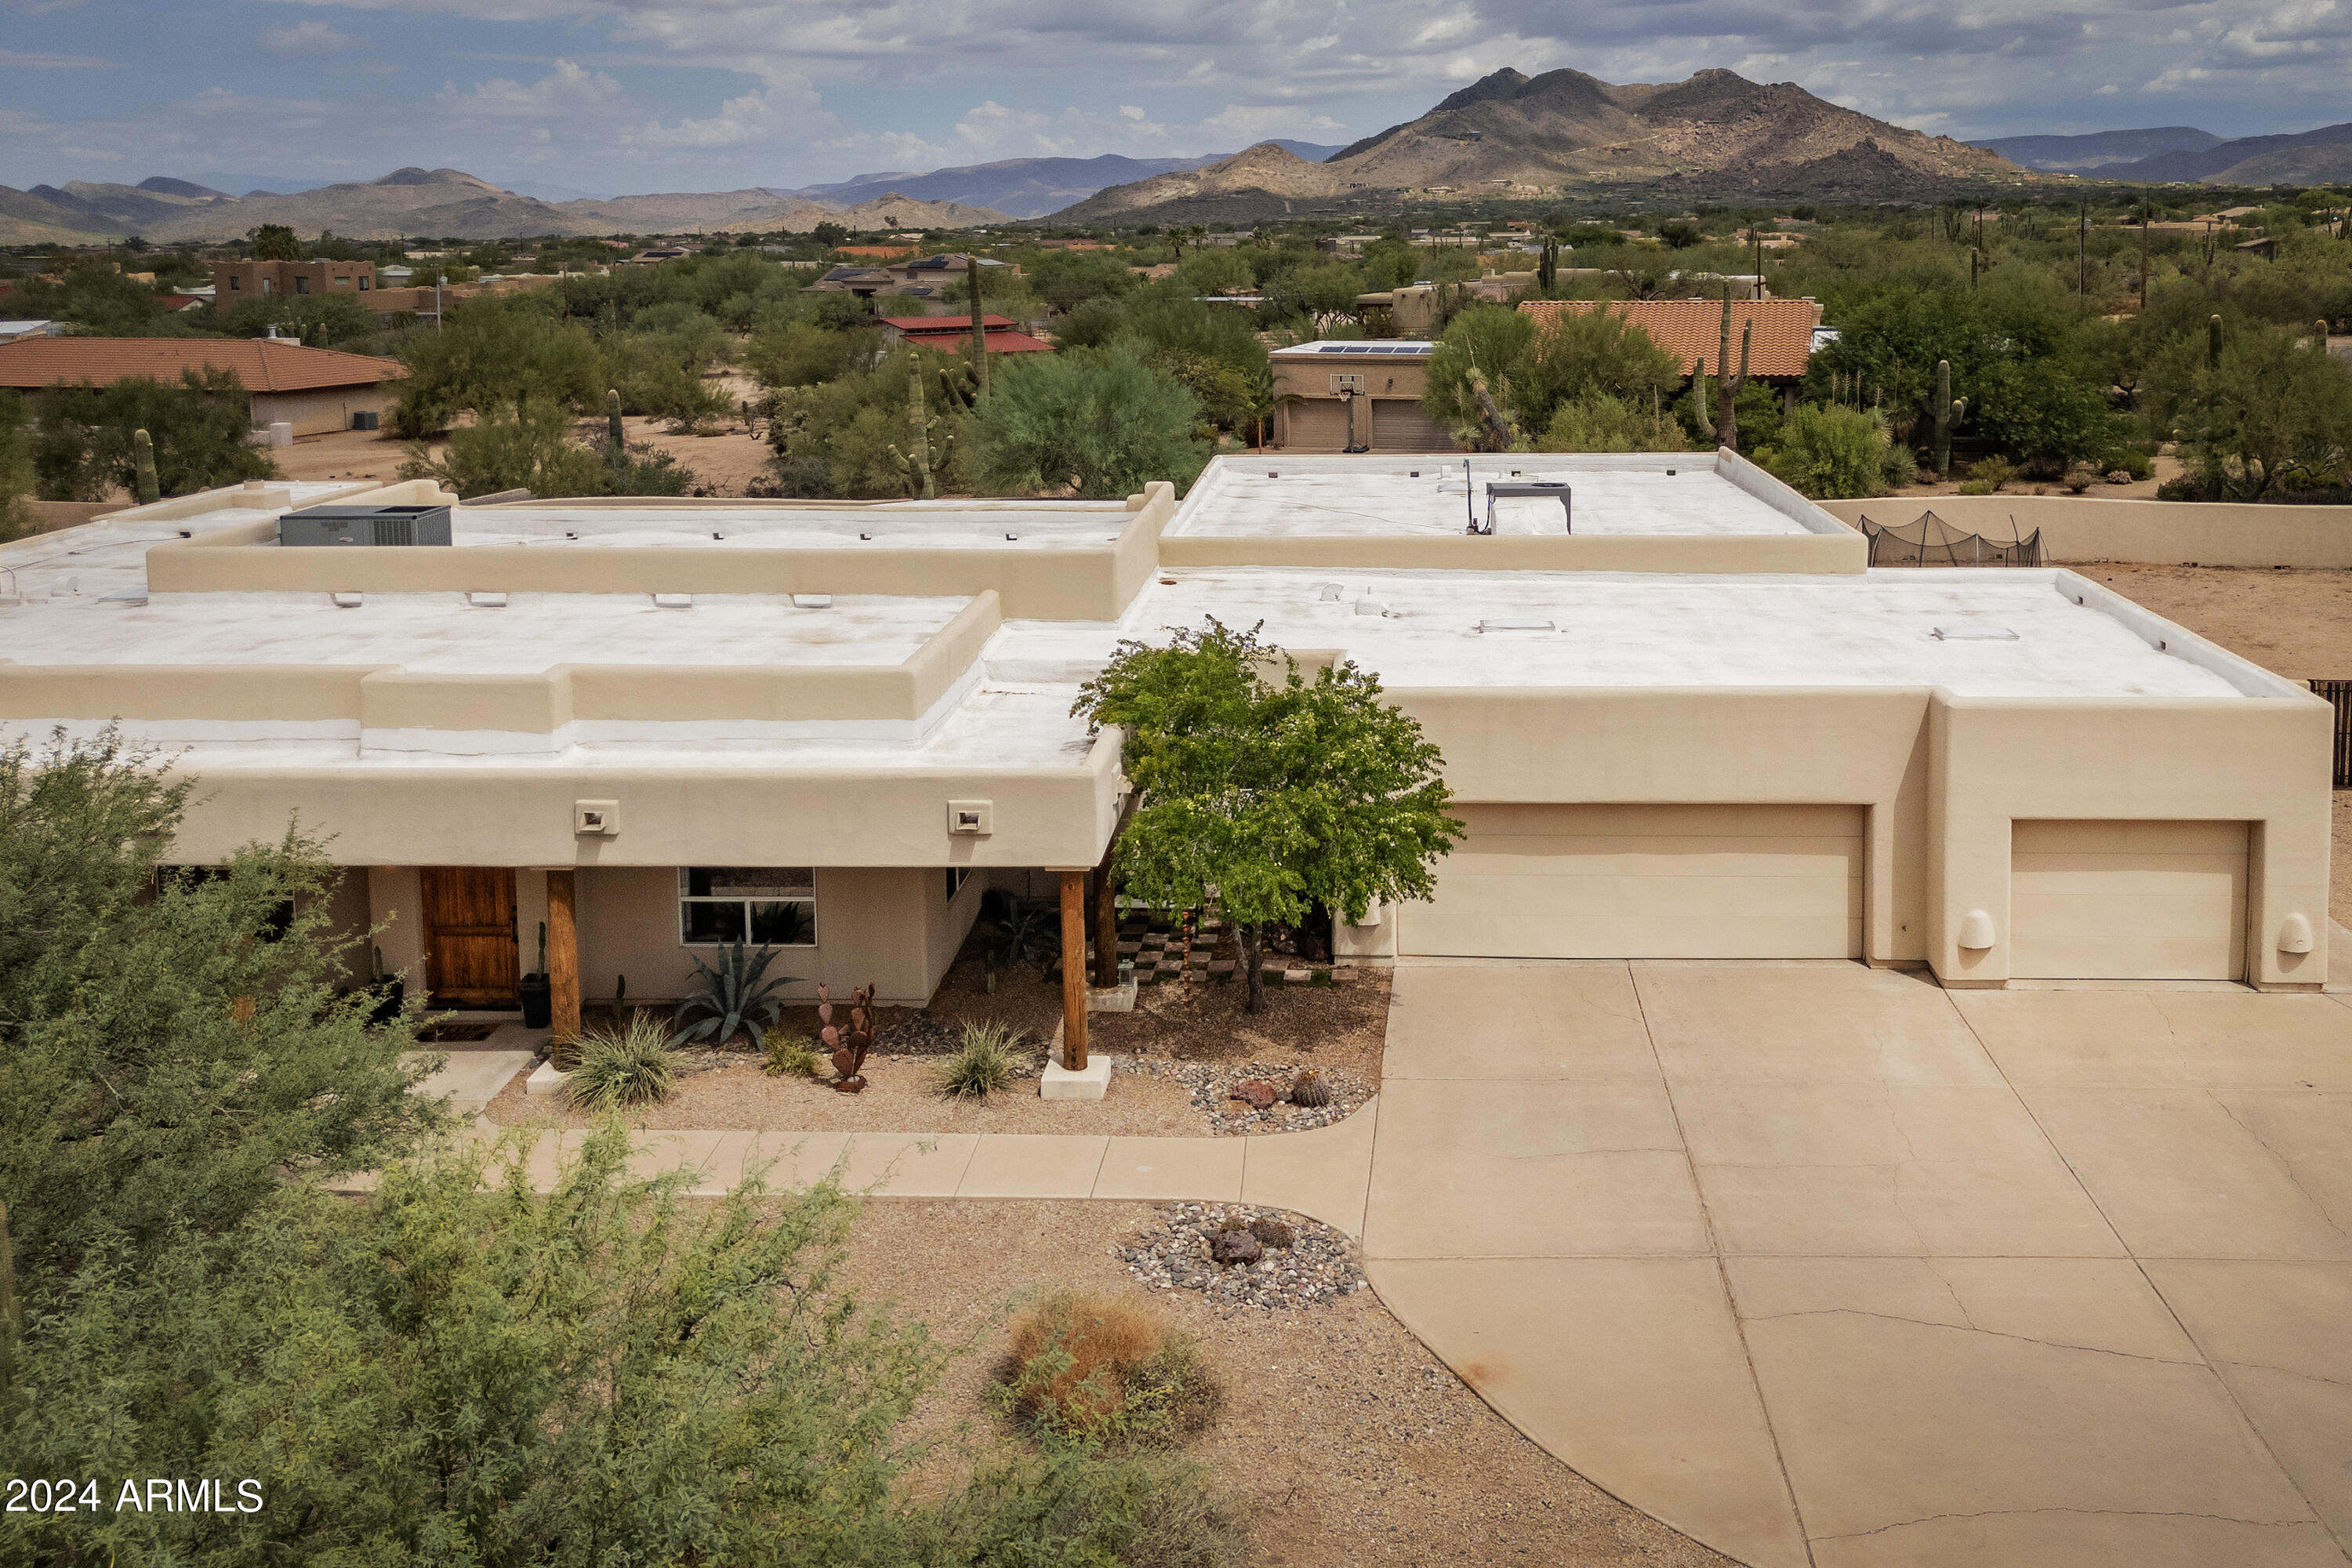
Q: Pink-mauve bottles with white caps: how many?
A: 0